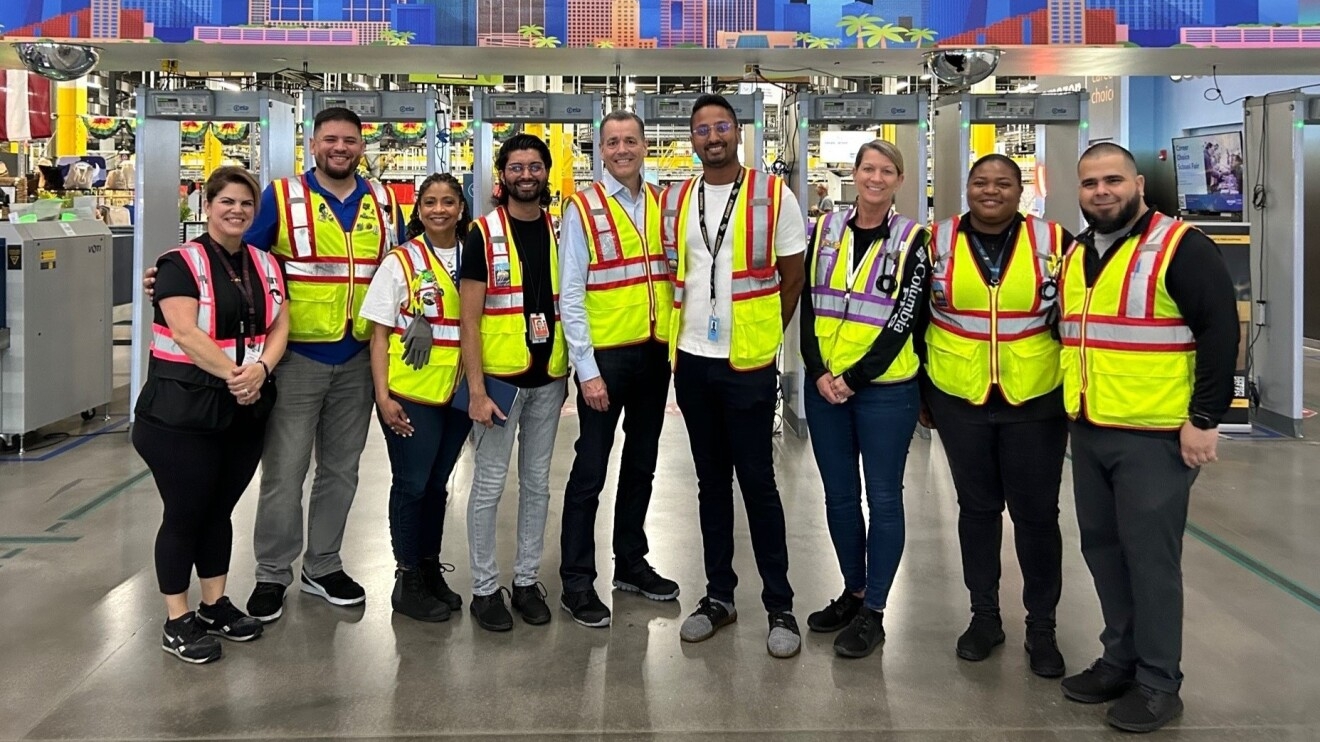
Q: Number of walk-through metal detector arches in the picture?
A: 7